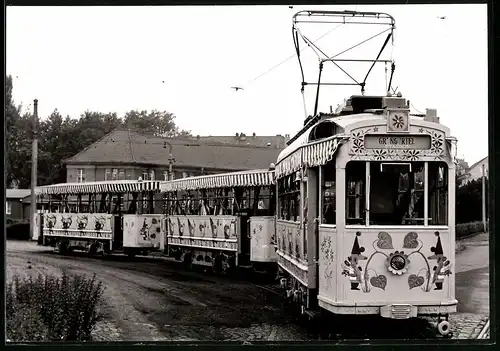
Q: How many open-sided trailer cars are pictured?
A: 2